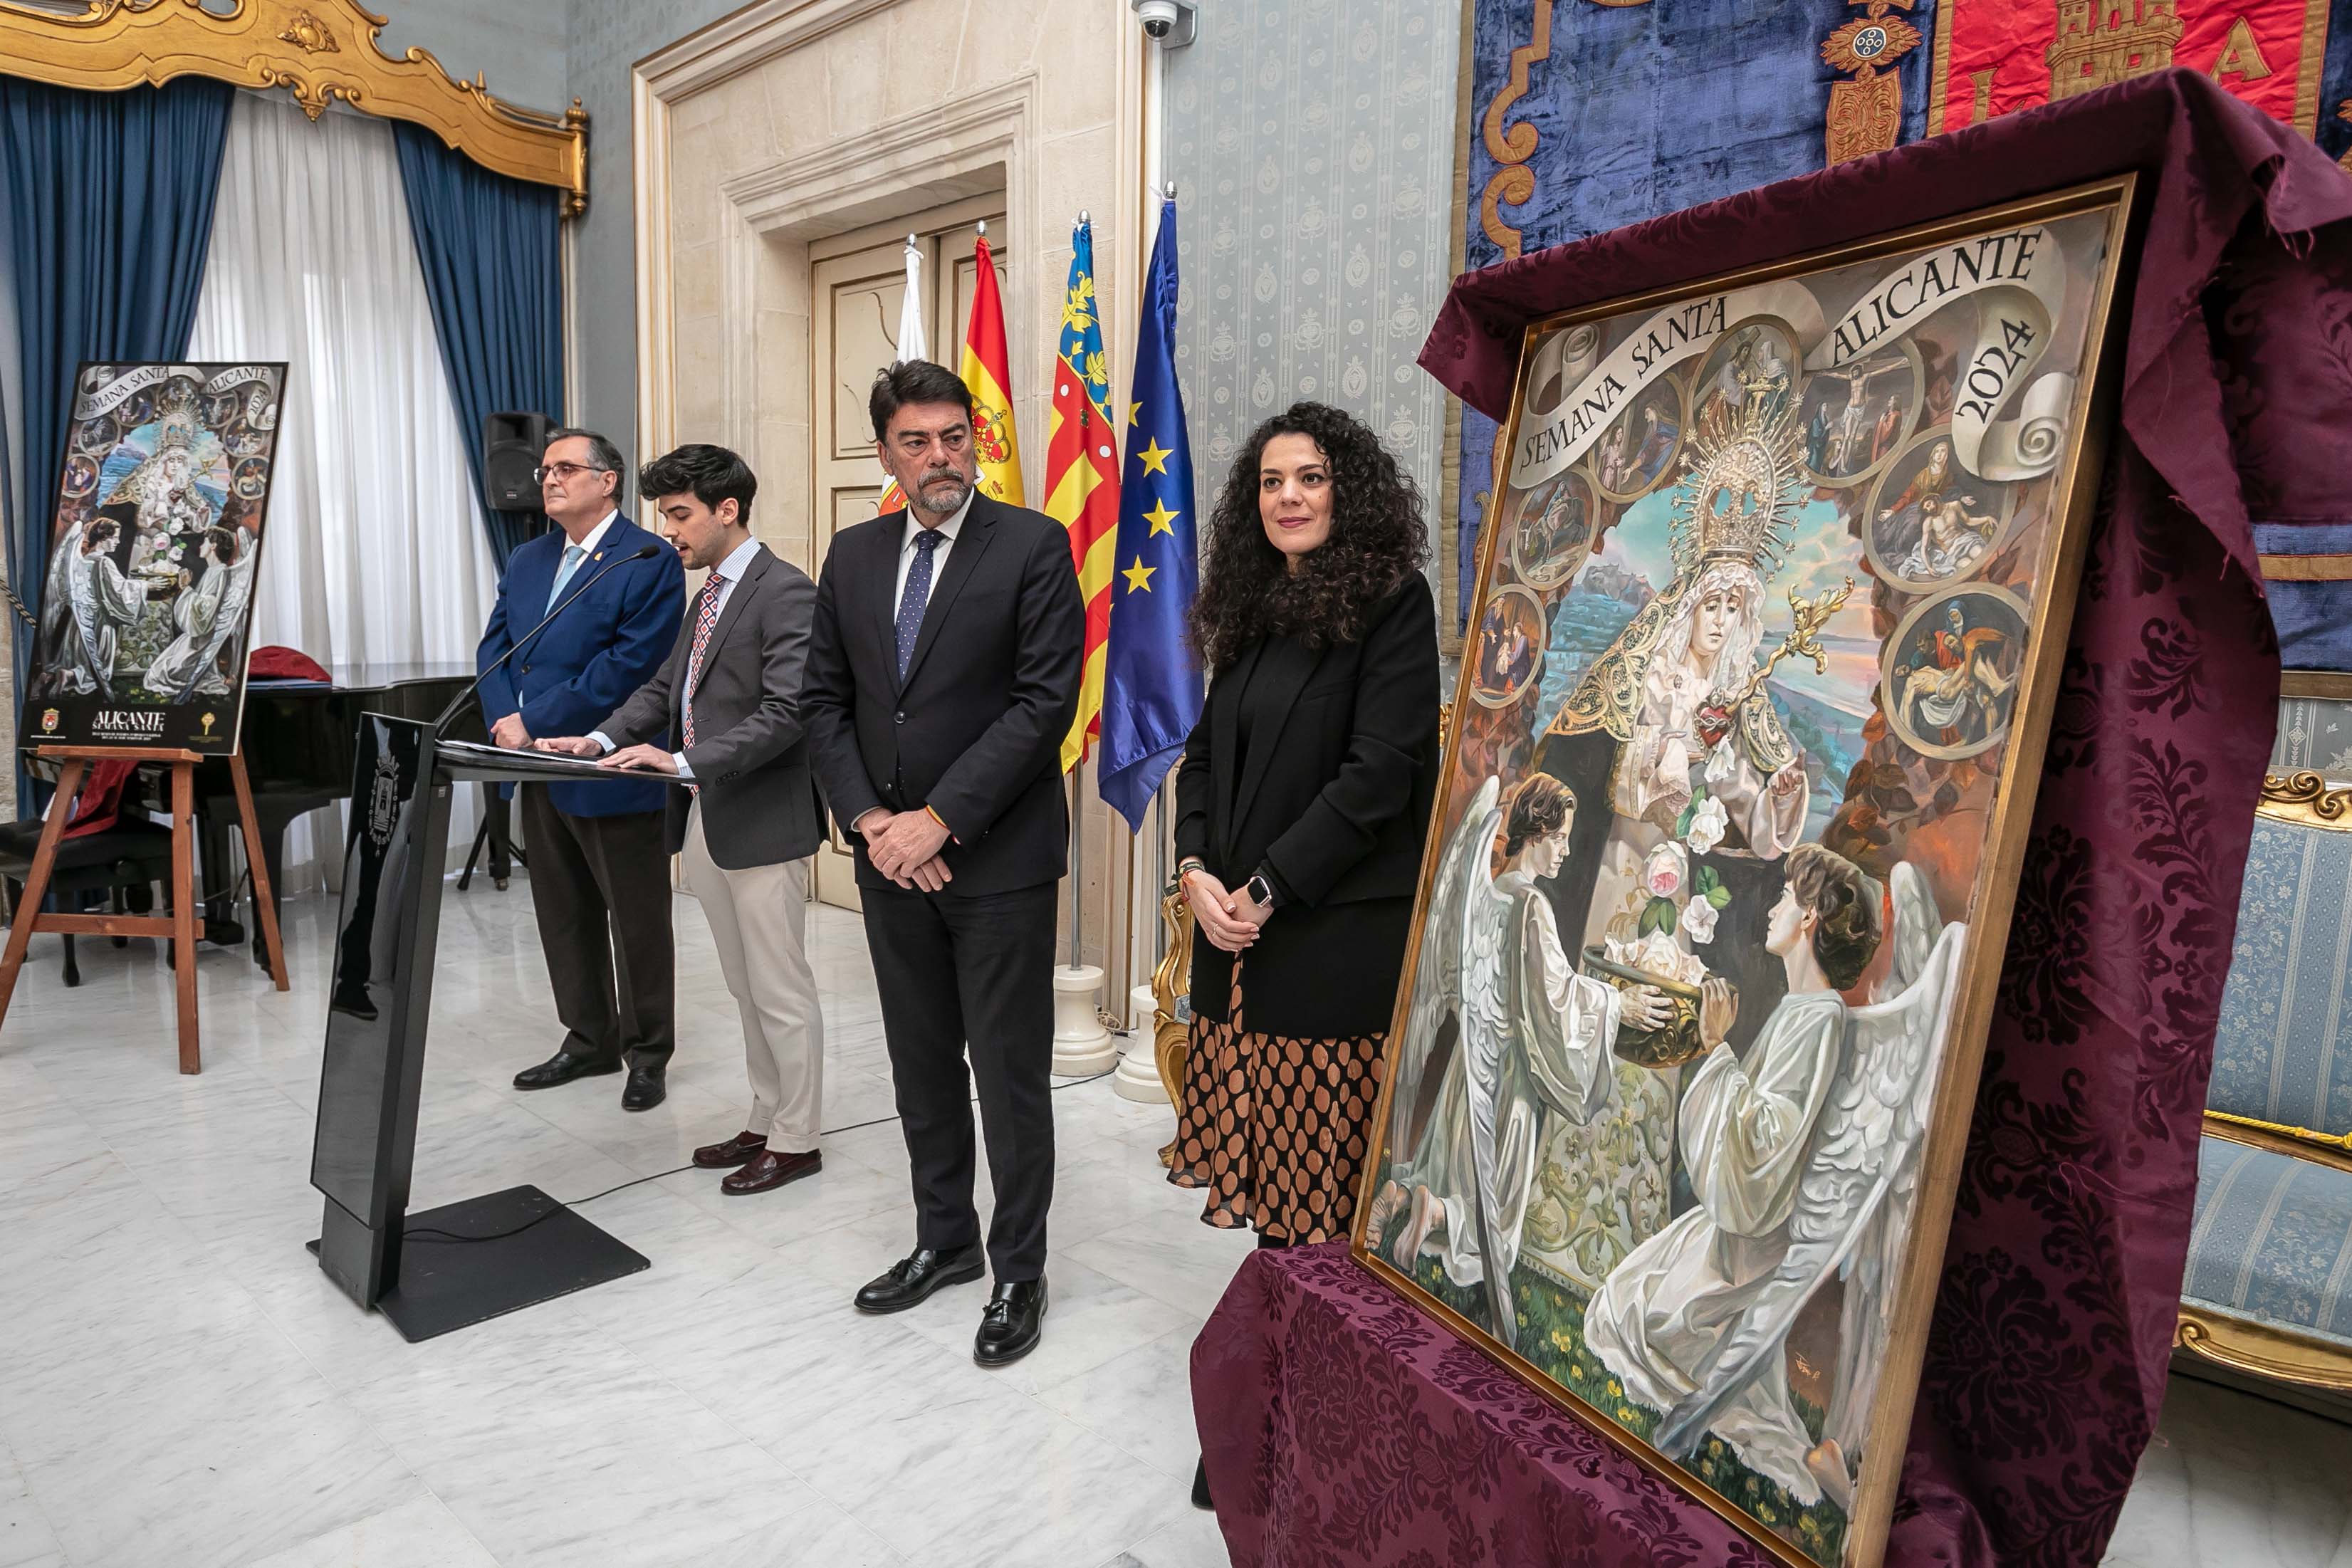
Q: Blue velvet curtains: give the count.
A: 2